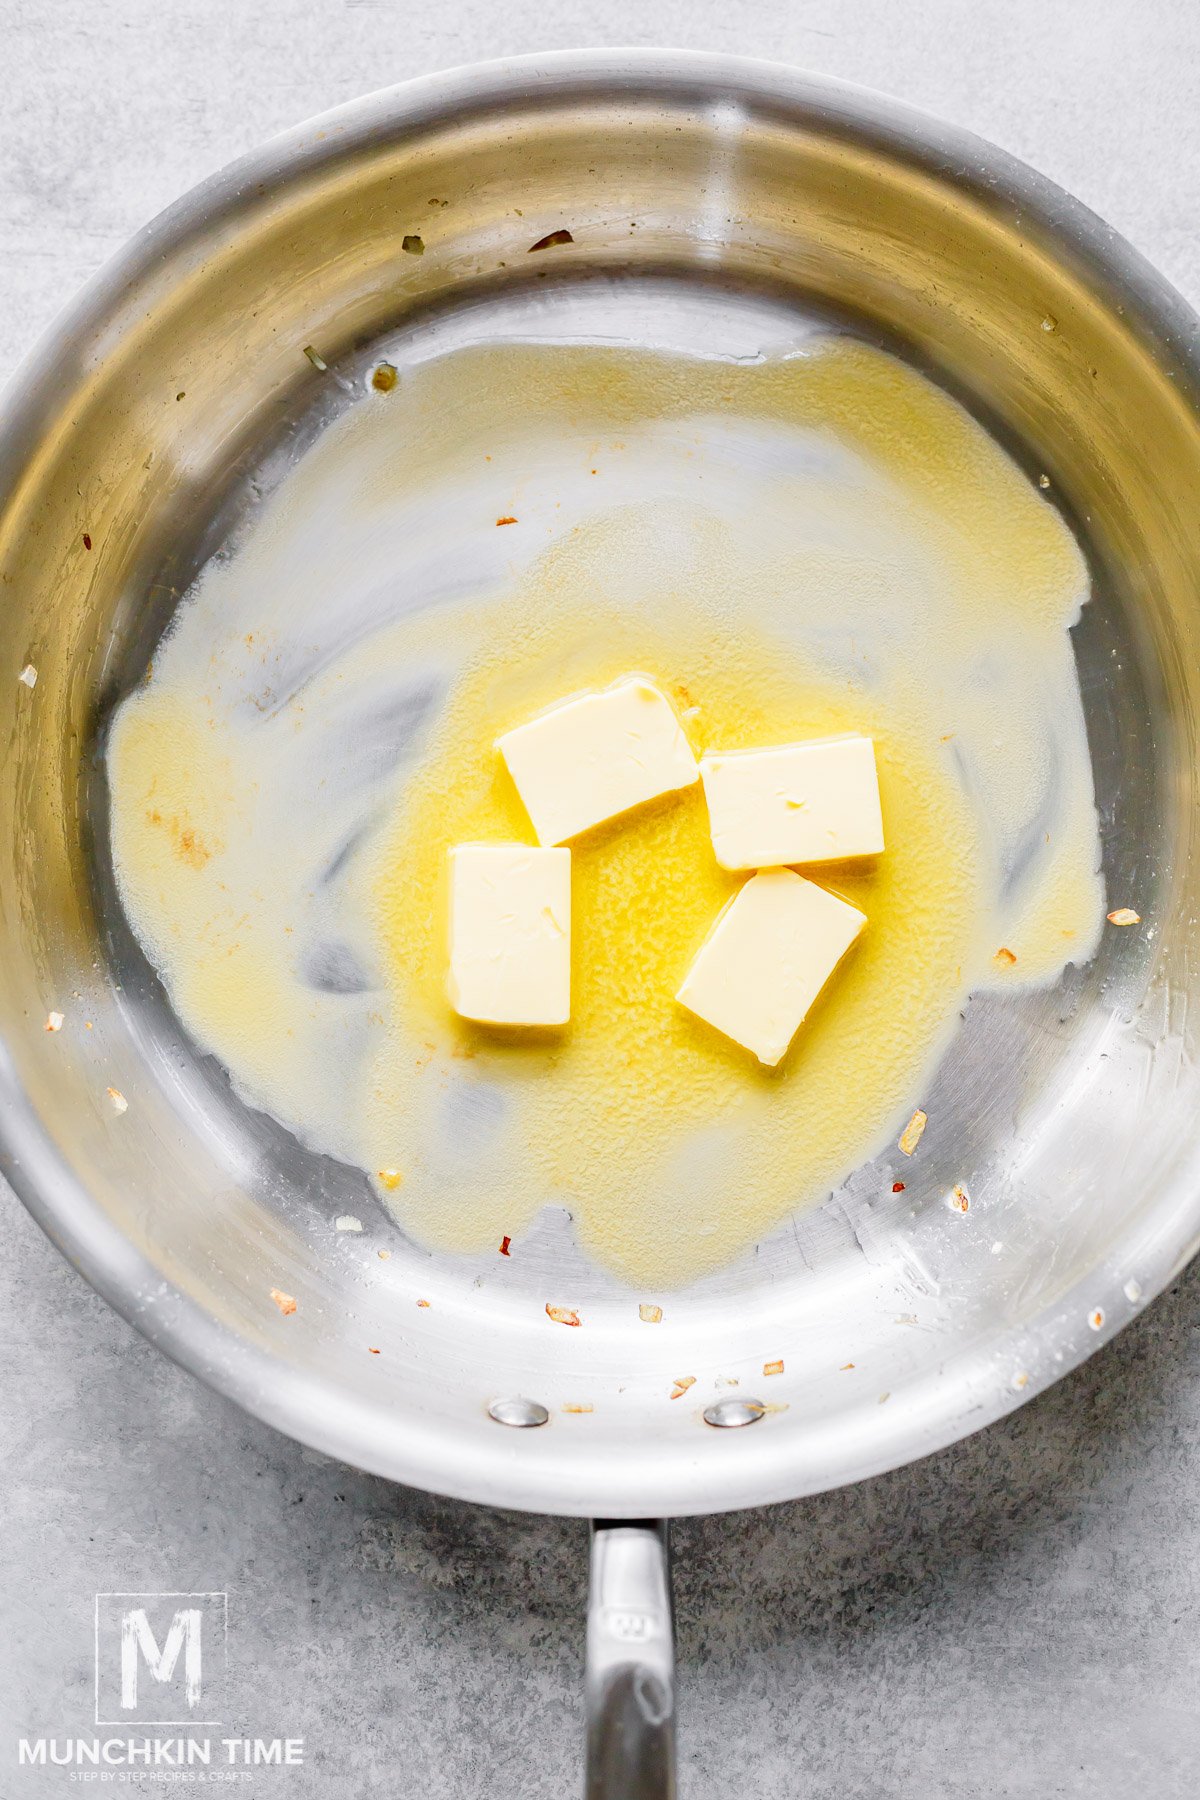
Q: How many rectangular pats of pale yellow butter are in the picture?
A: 4